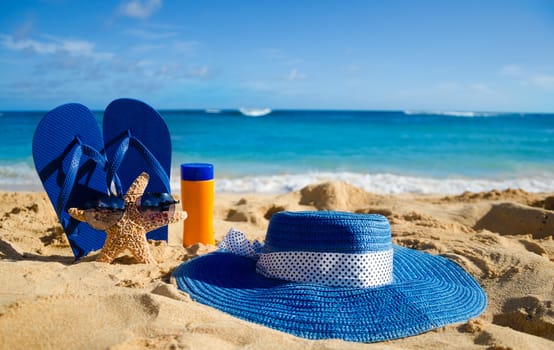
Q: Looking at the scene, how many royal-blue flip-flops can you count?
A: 2